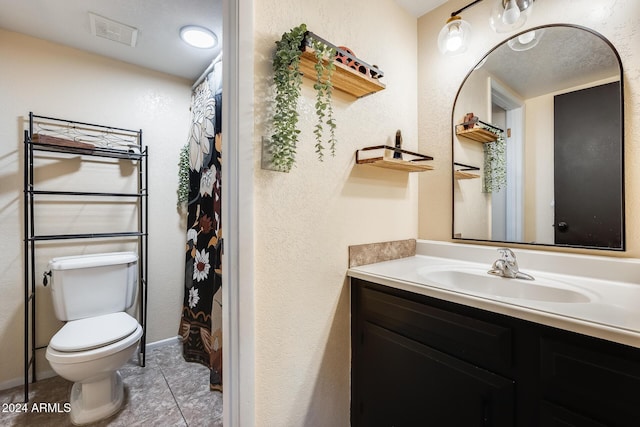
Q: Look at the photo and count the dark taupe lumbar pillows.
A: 0